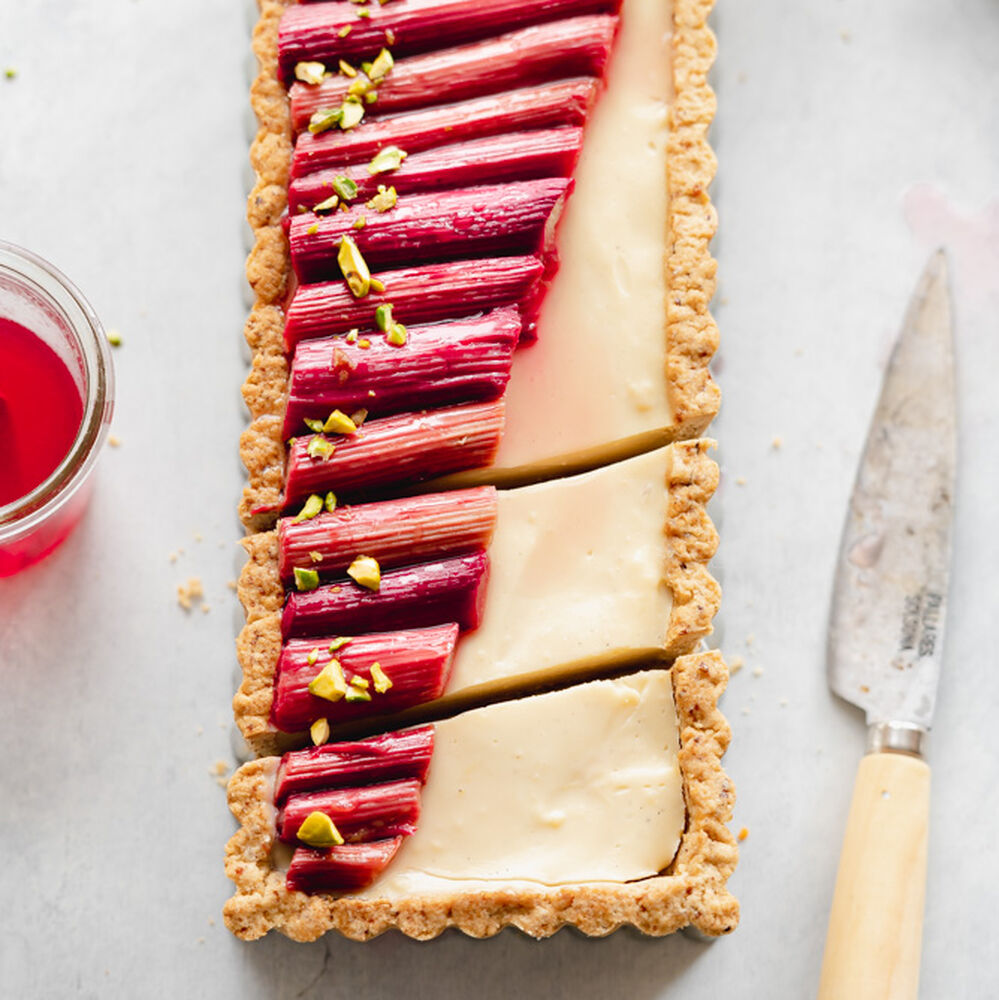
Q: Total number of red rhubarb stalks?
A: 14